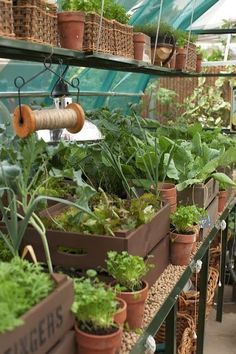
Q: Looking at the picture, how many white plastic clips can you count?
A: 3